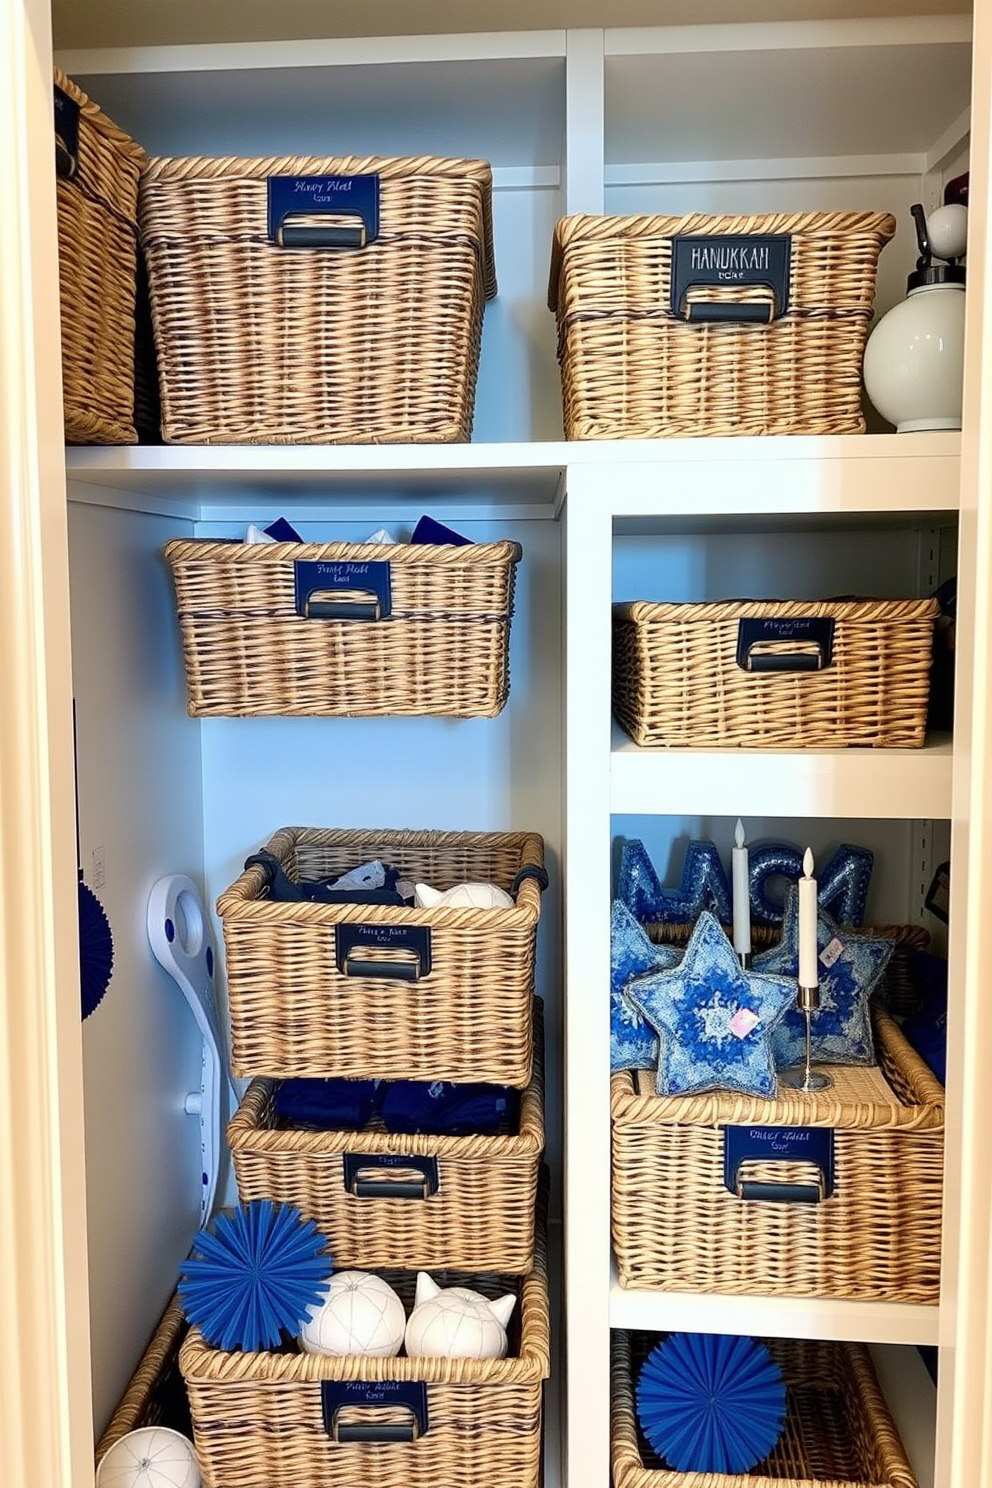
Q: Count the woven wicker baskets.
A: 11